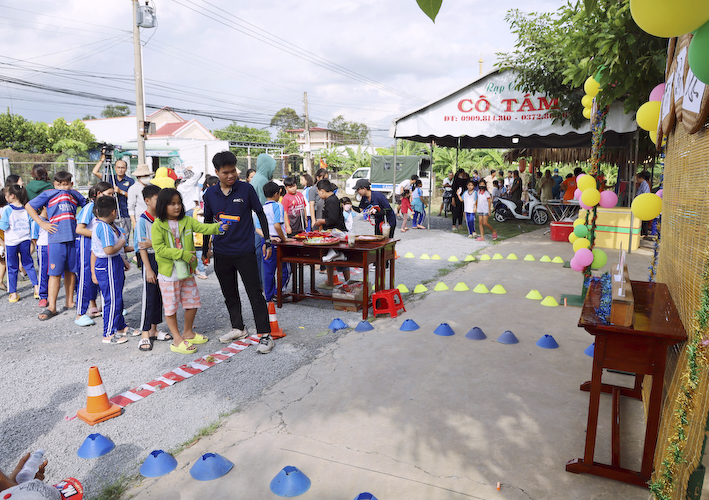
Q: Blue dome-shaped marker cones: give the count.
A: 13